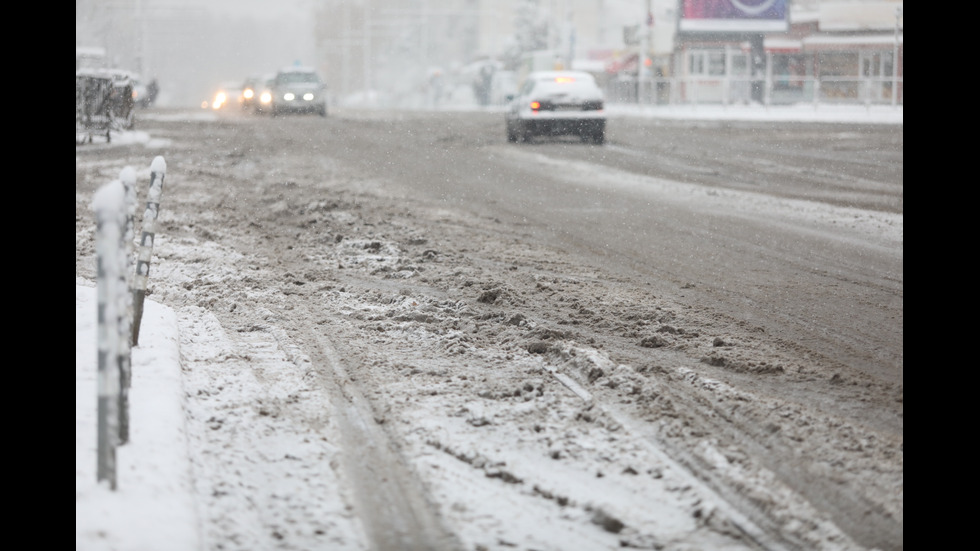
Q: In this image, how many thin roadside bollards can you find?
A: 3